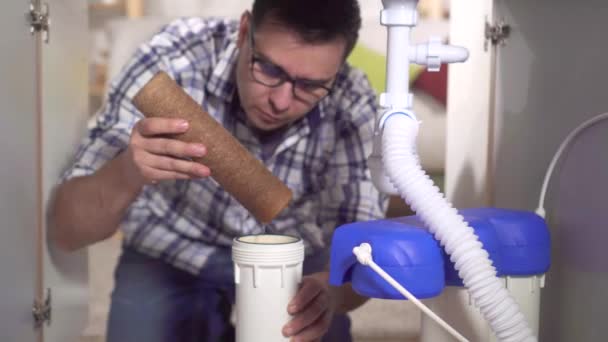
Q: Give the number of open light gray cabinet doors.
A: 2